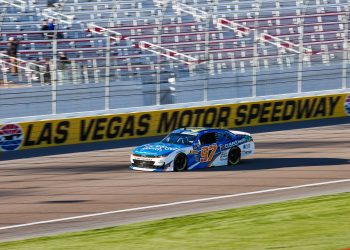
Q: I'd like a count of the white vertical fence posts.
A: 7